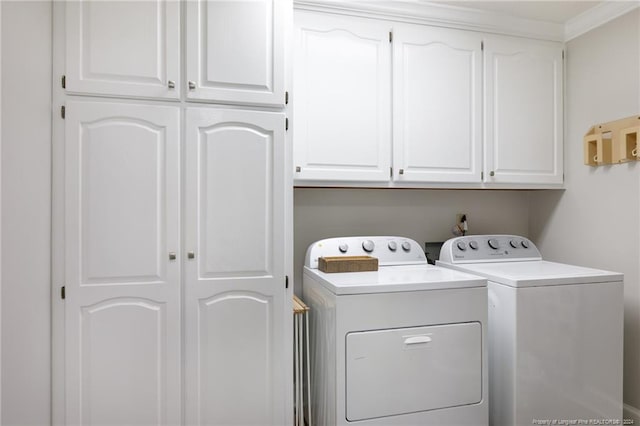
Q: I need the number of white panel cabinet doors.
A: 7